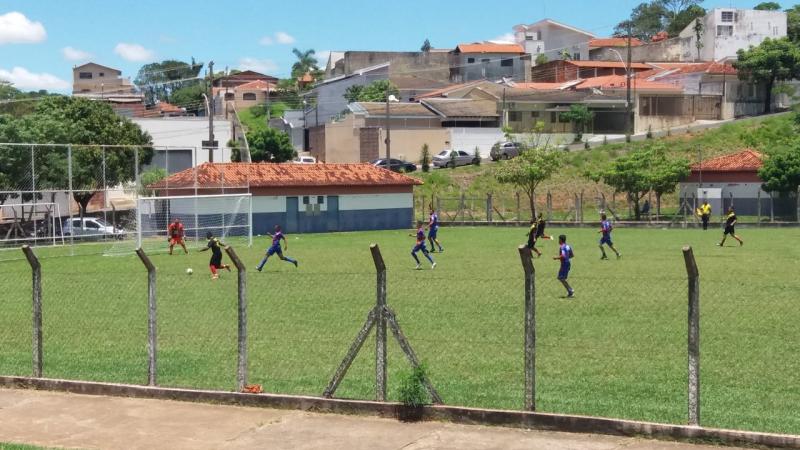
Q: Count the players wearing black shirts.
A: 4